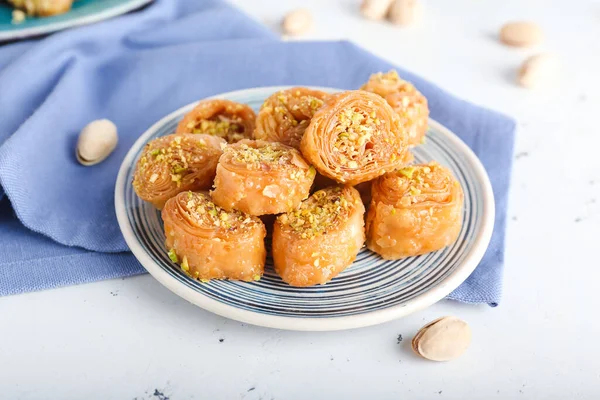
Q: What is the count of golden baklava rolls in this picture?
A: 9